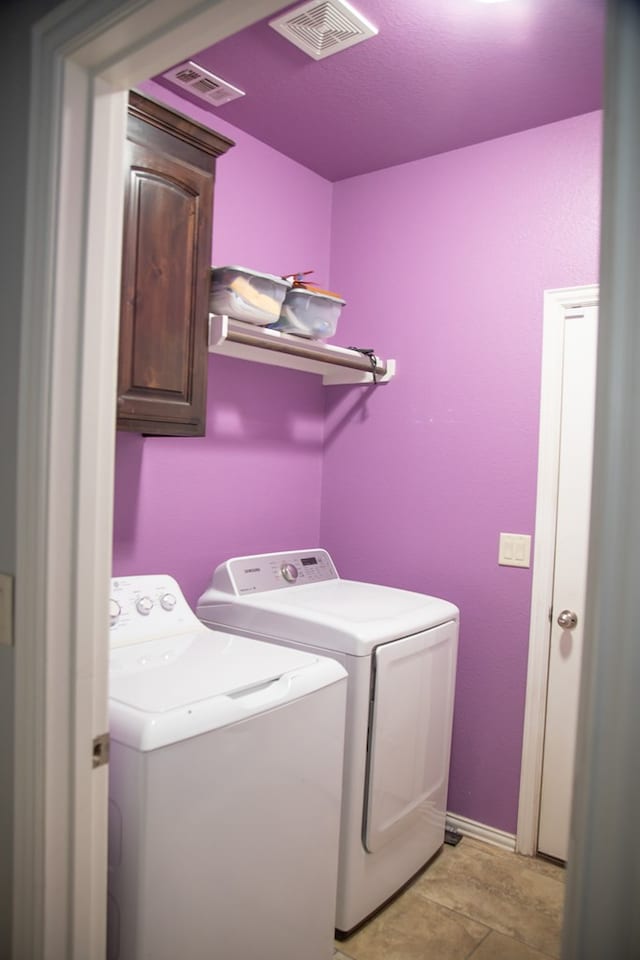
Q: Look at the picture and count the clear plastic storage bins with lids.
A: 2